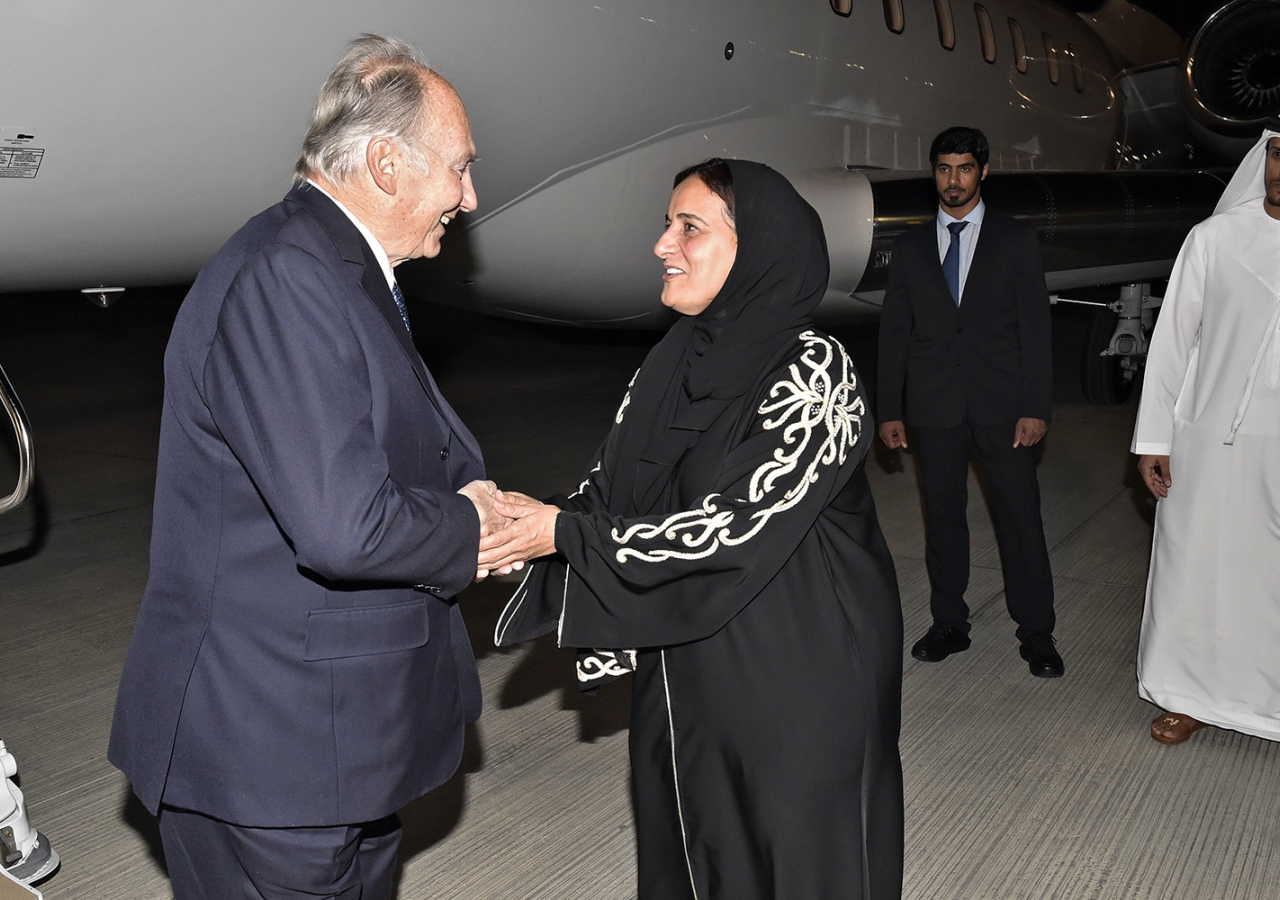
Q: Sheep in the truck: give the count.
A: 0